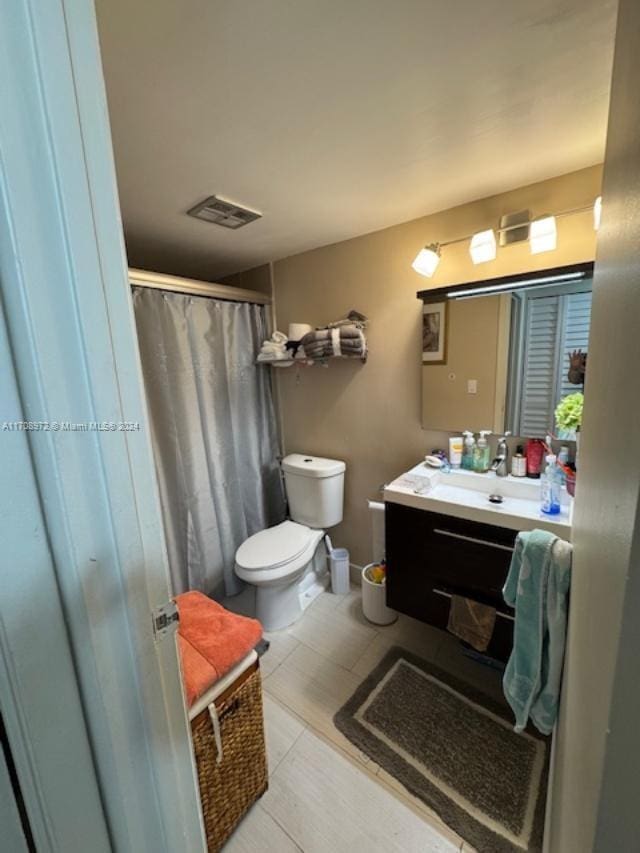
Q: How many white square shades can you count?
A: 4